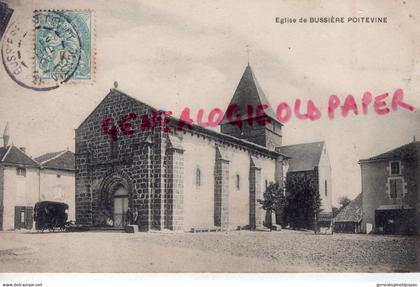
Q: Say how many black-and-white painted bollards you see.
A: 0